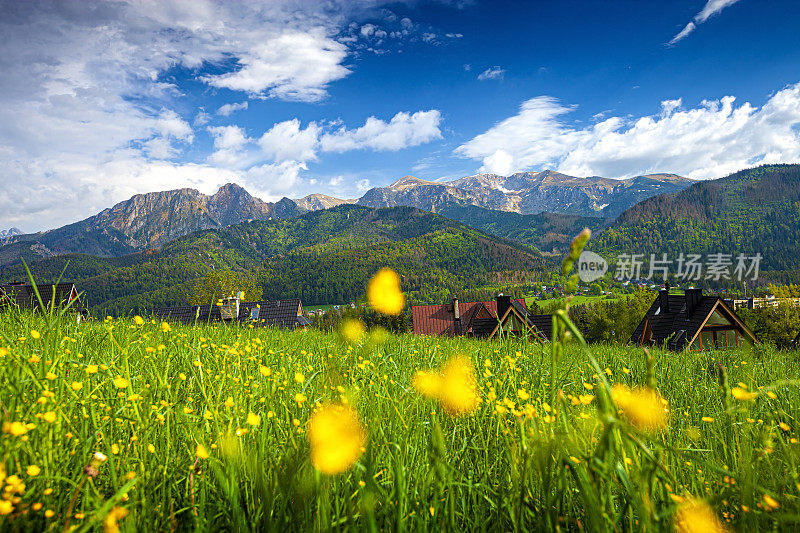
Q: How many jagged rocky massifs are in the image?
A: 2